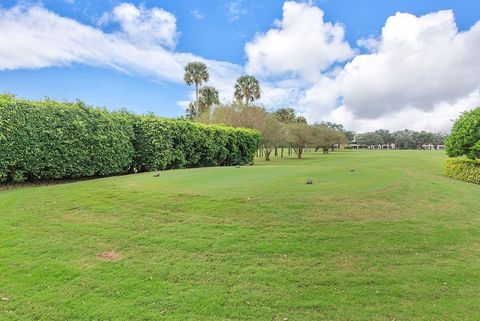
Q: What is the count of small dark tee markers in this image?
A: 4